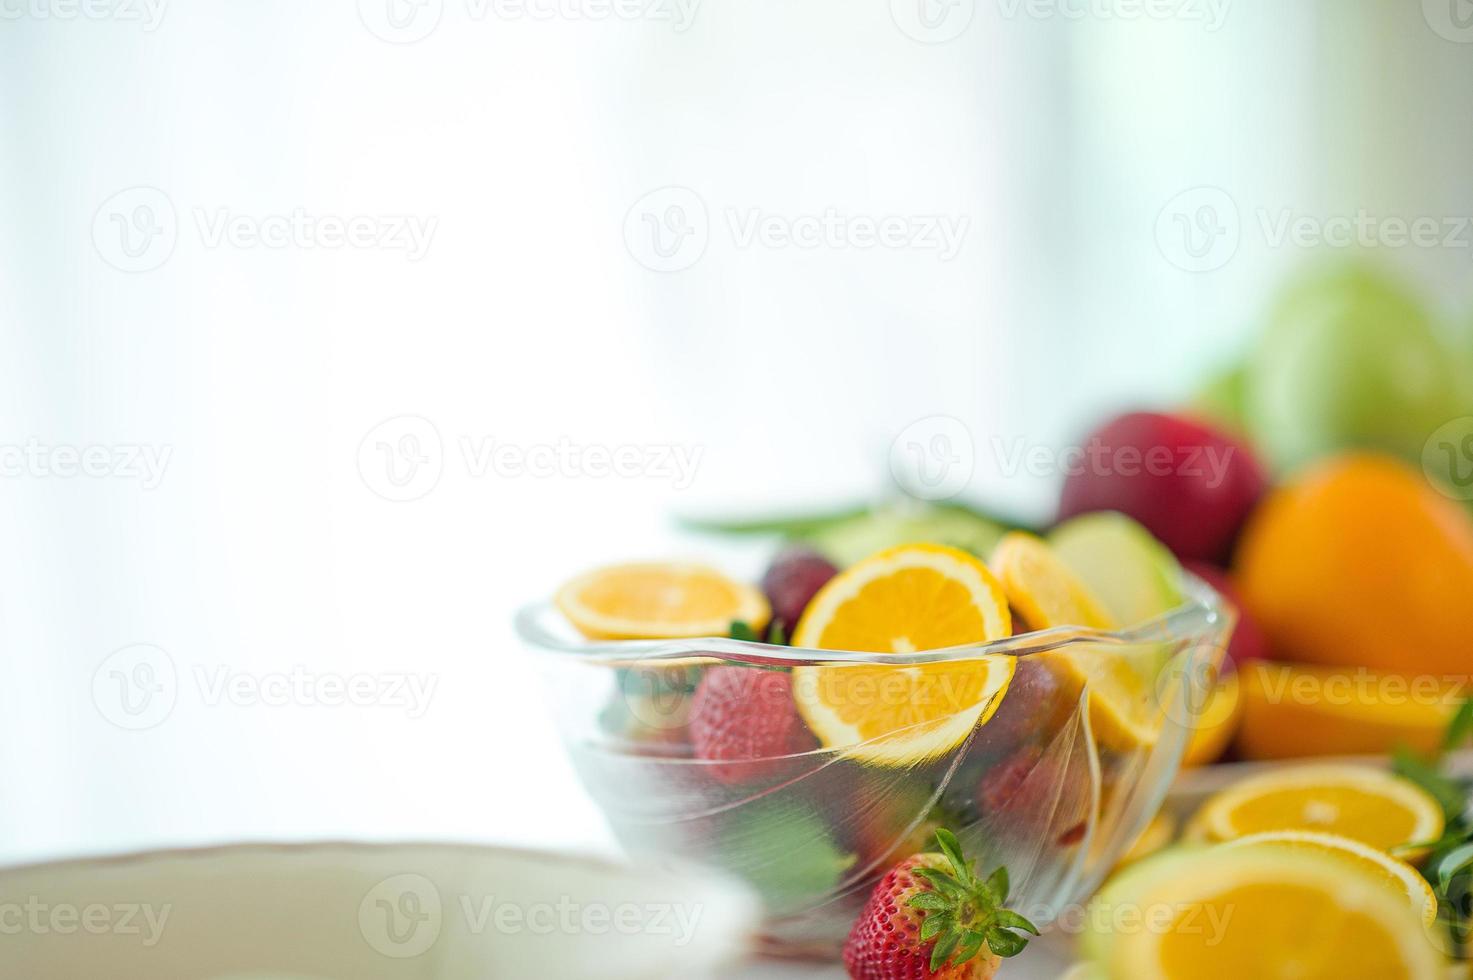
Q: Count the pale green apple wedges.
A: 1